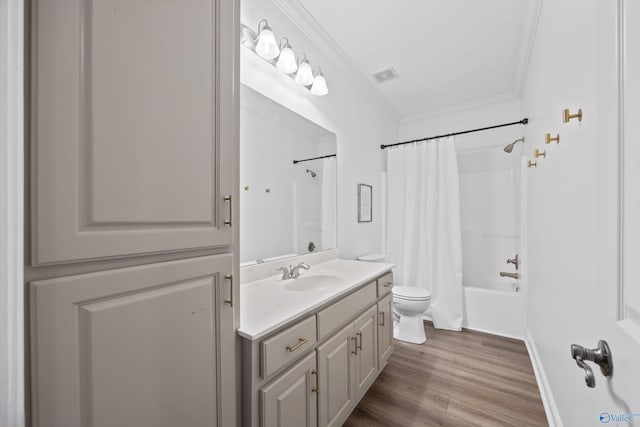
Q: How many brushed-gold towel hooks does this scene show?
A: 4